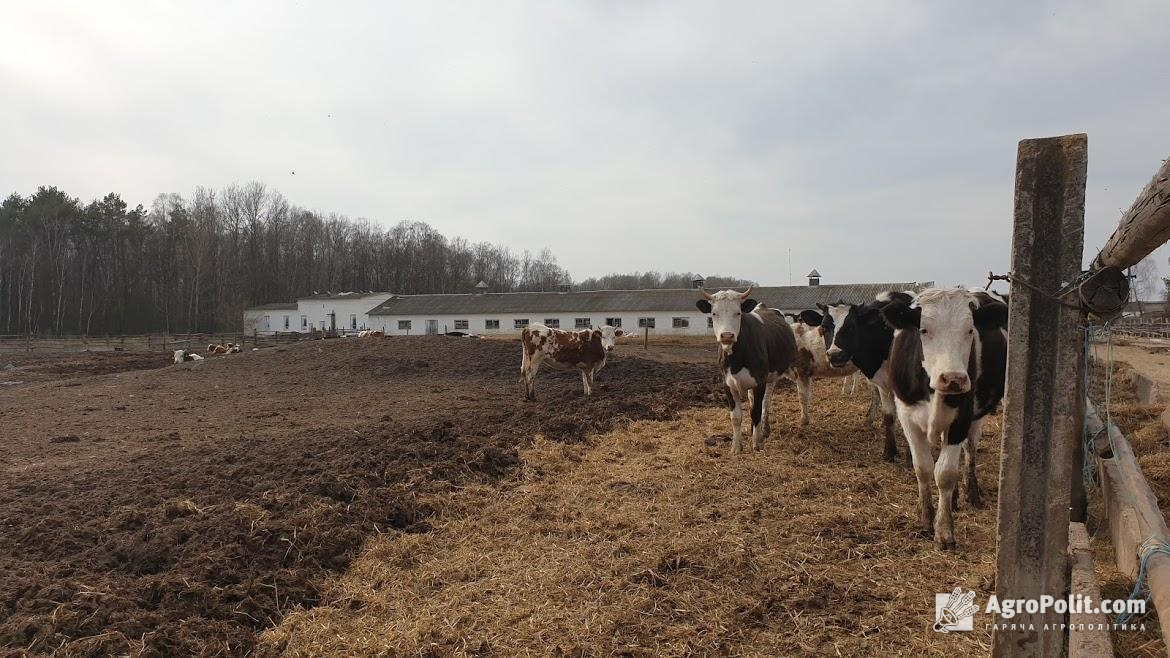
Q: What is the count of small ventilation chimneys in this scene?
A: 4